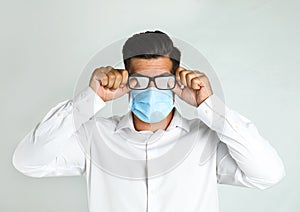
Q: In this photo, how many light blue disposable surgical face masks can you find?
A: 1